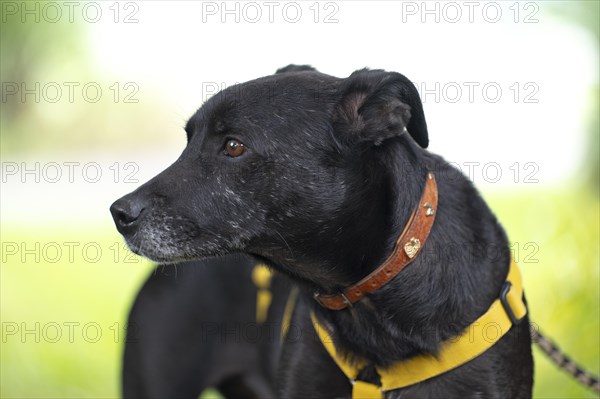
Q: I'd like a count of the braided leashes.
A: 1